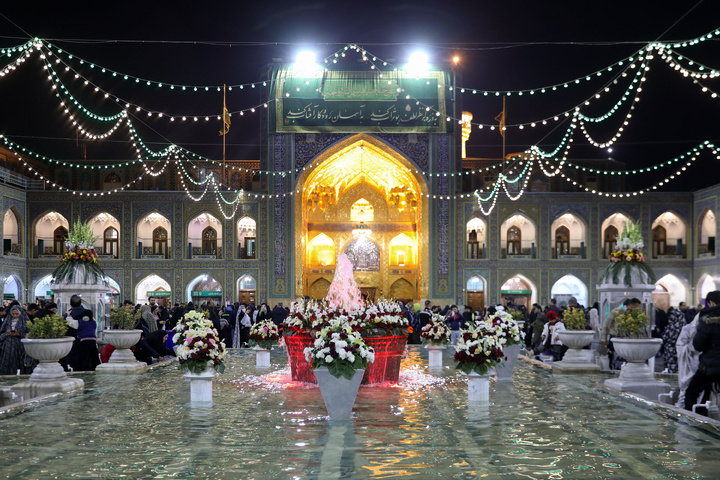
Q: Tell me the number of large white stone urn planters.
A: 4